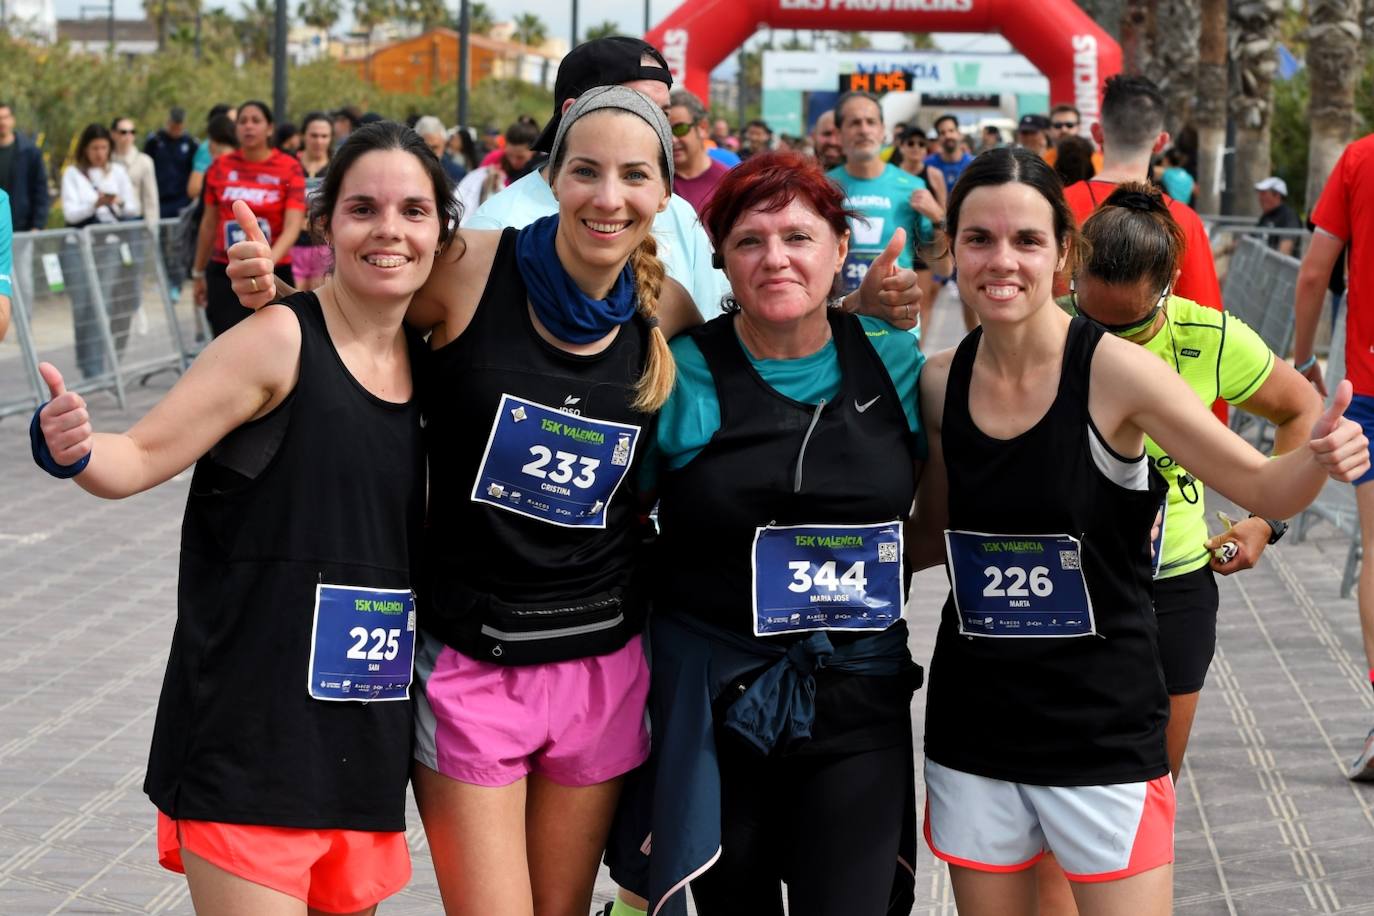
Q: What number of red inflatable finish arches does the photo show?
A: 1